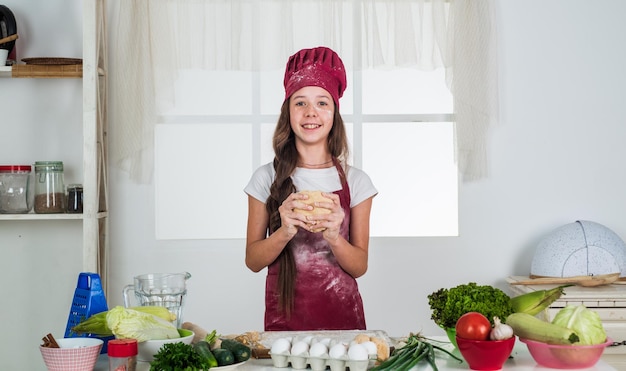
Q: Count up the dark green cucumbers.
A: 3